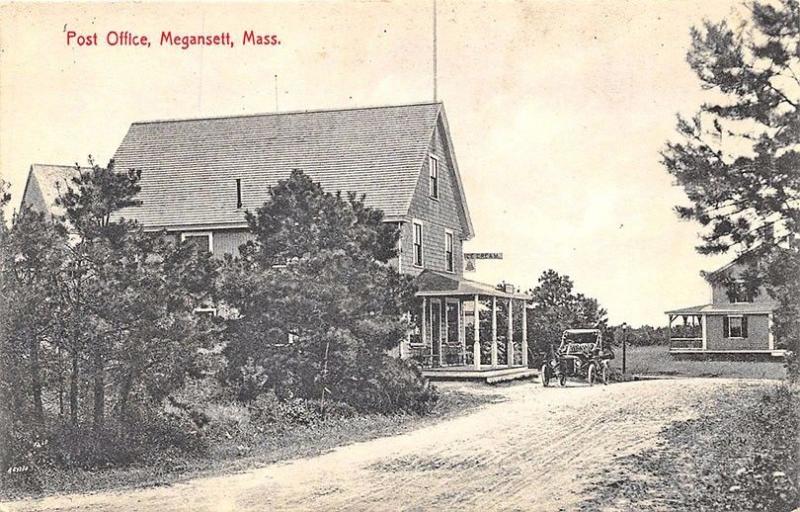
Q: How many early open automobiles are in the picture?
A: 1